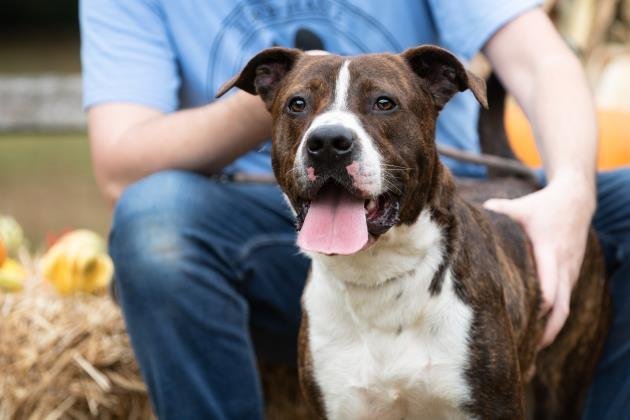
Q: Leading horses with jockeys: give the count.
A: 0